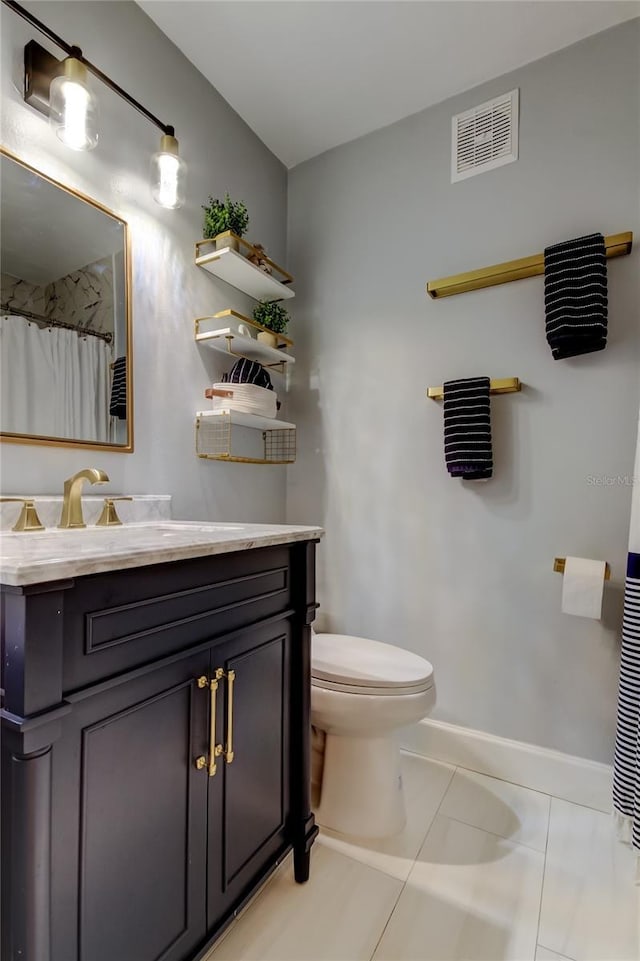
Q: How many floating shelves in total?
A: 3